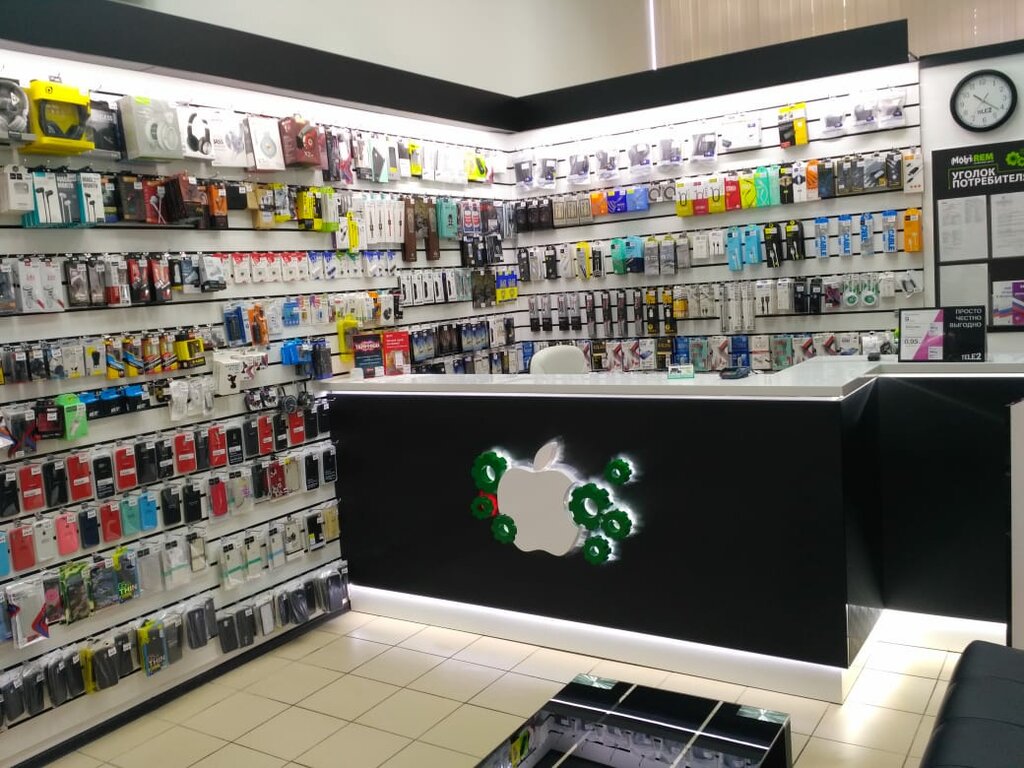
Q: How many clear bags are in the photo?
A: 10